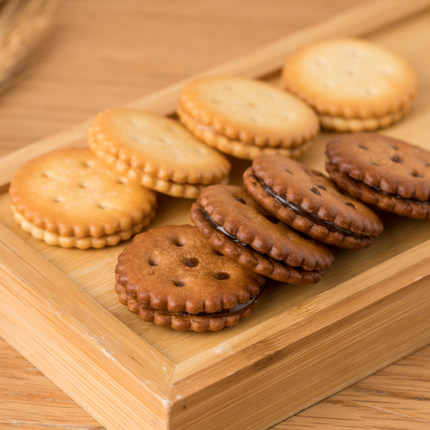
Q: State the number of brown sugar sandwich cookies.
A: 4